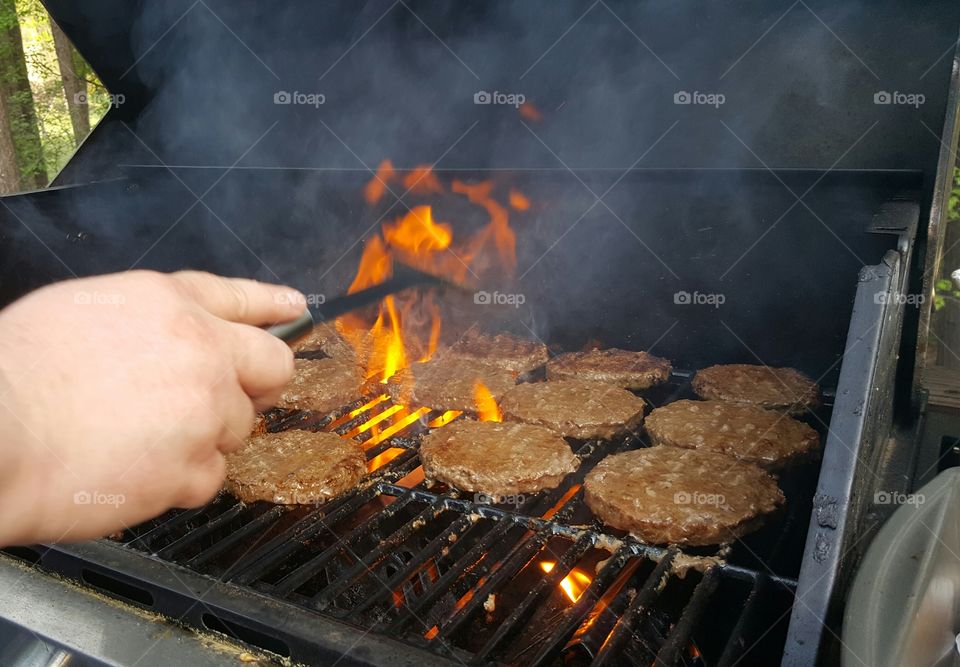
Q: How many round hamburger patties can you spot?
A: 11